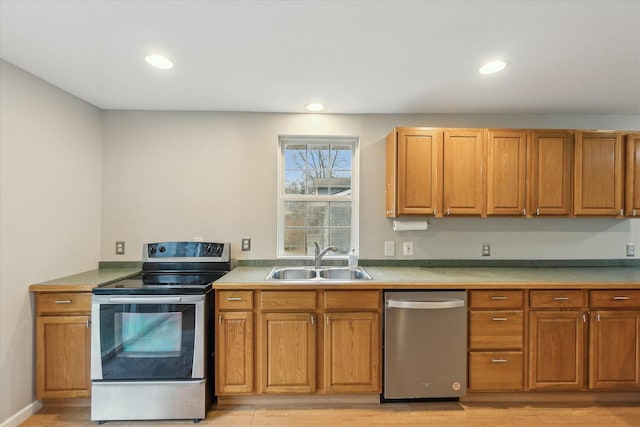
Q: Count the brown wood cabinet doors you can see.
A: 12